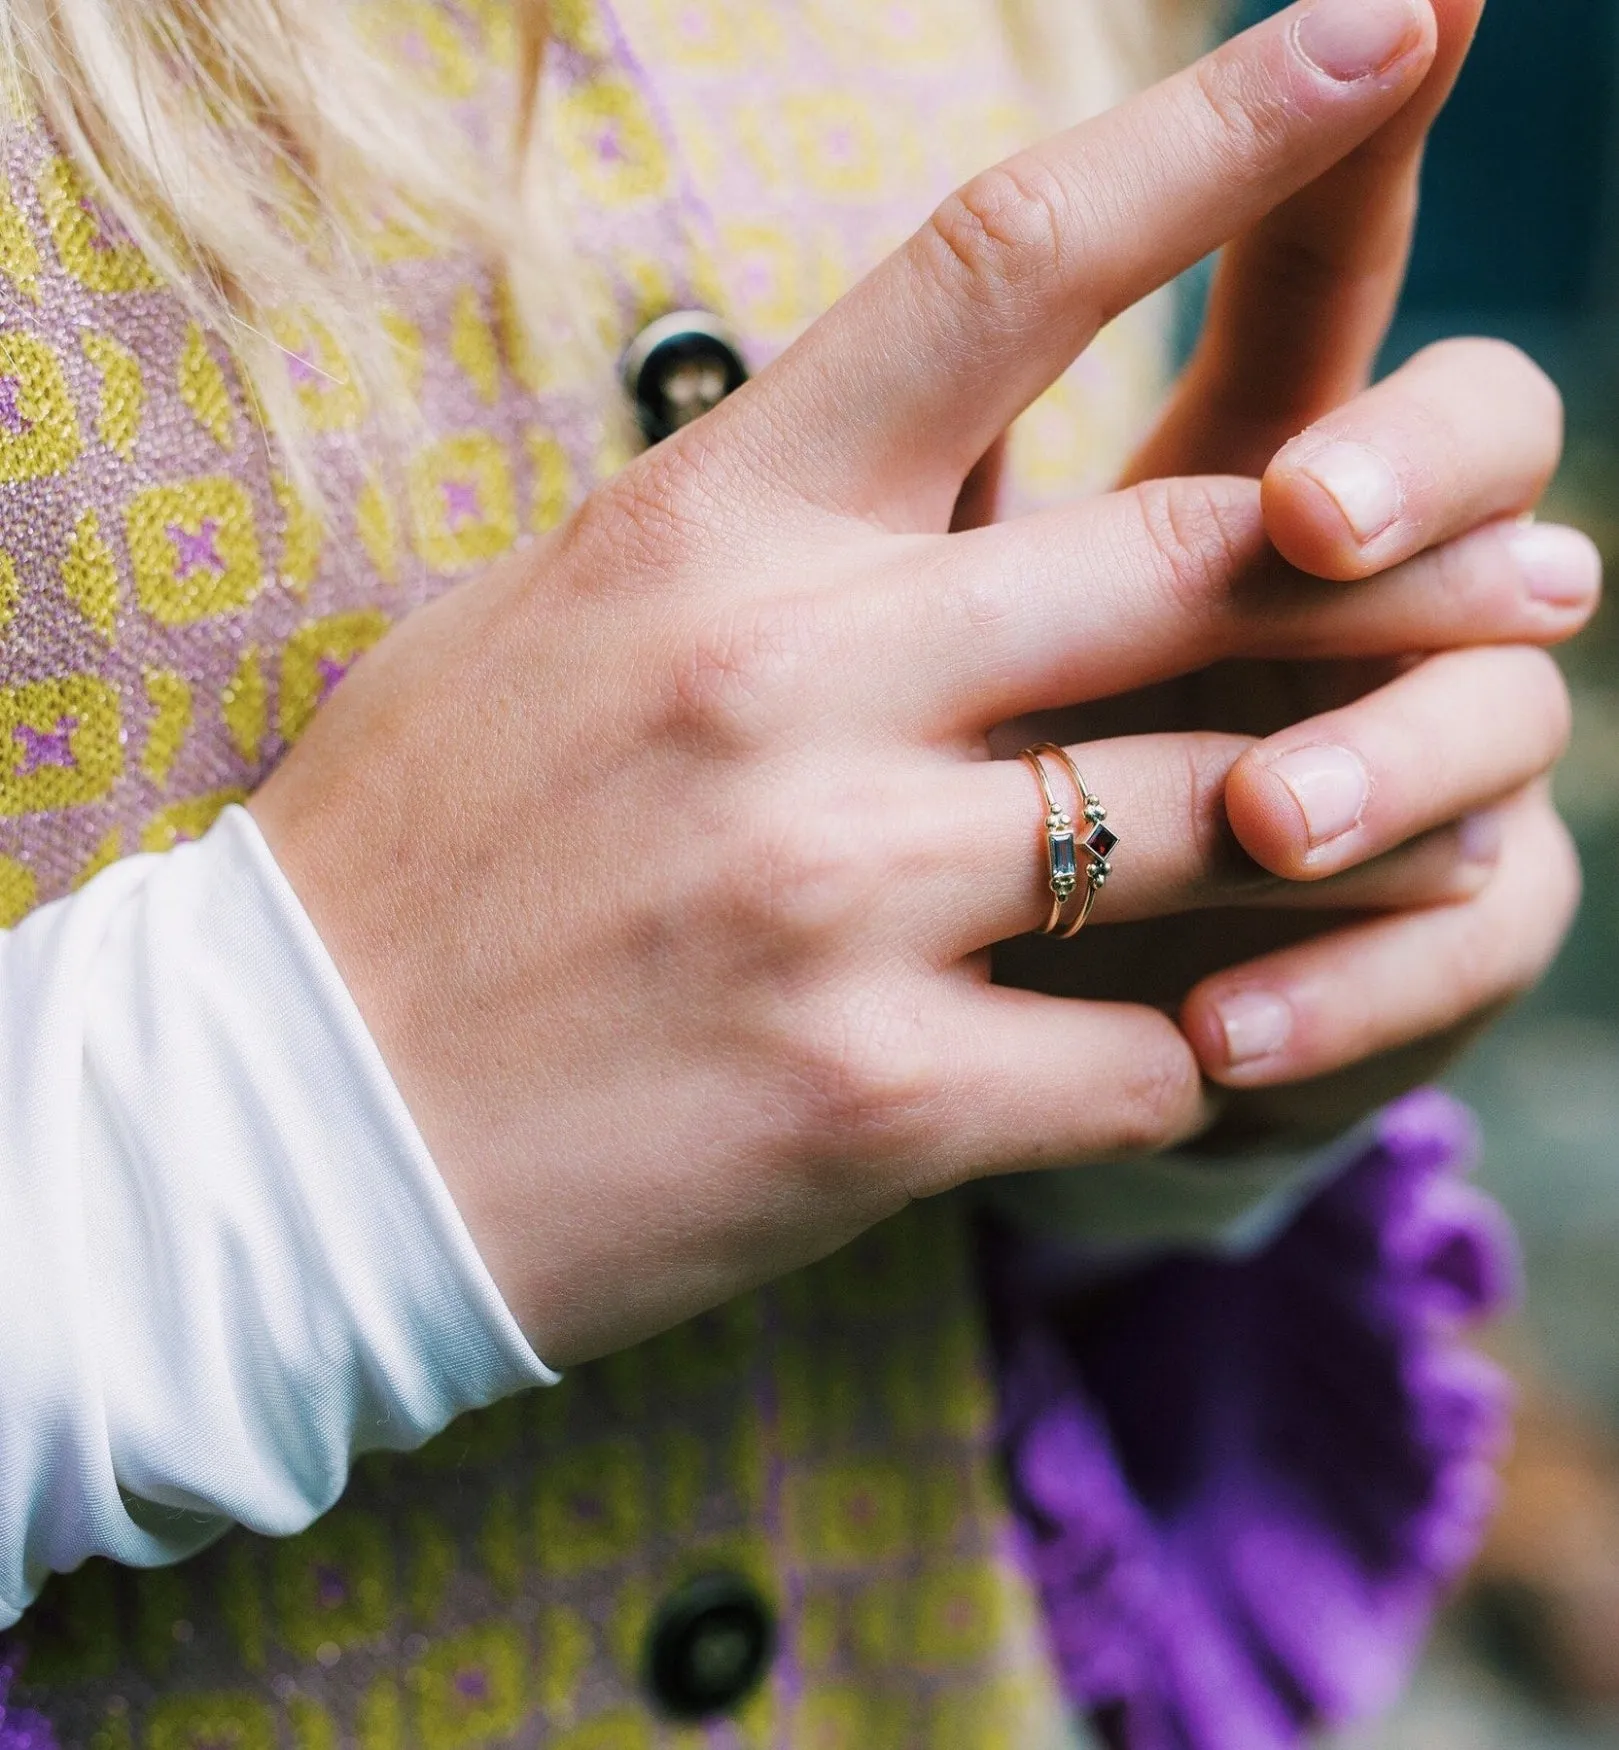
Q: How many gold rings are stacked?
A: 2